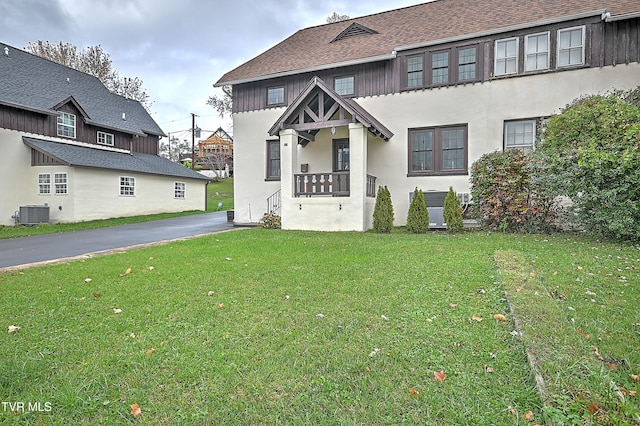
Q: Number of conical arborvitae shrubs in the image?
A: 3